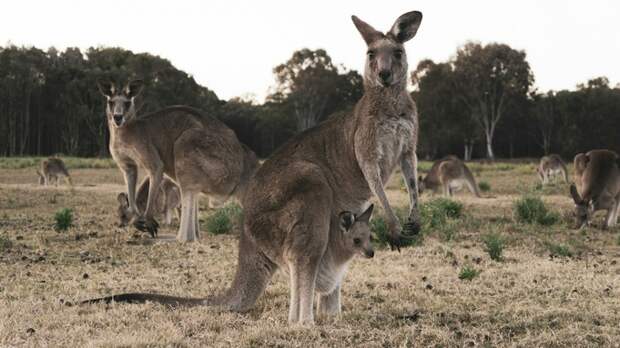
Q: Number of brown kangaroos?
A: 8